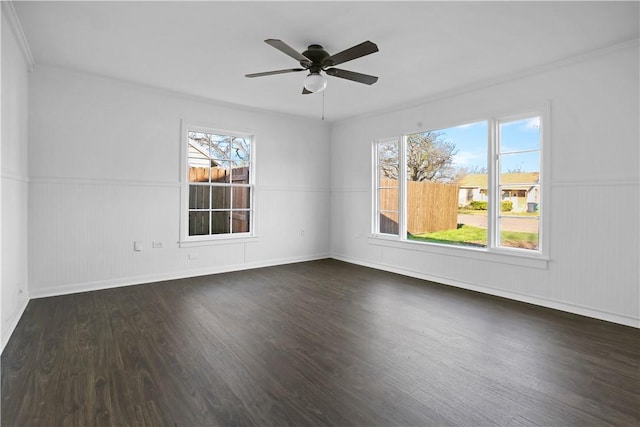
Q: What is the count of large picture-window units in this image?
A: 1